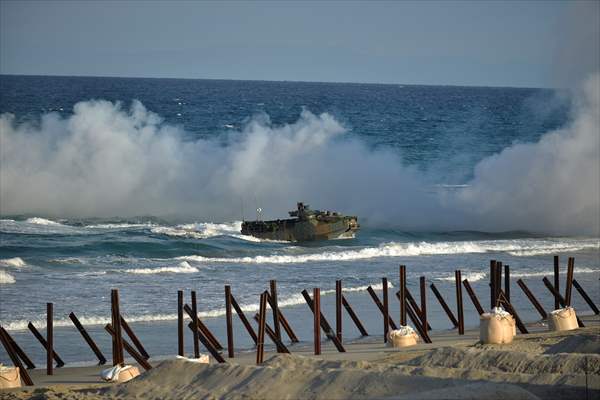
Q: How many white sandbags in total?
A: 6